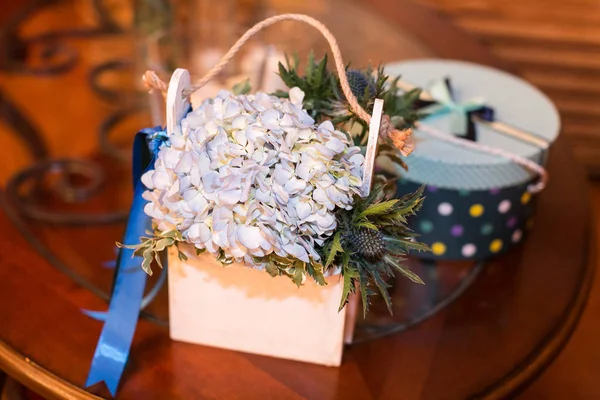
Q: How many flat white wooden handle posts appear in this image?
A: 2